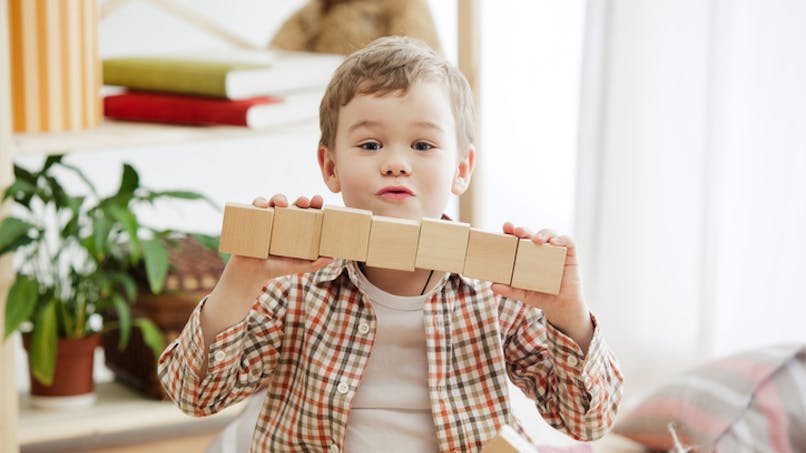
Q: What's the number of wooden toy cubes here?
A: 7